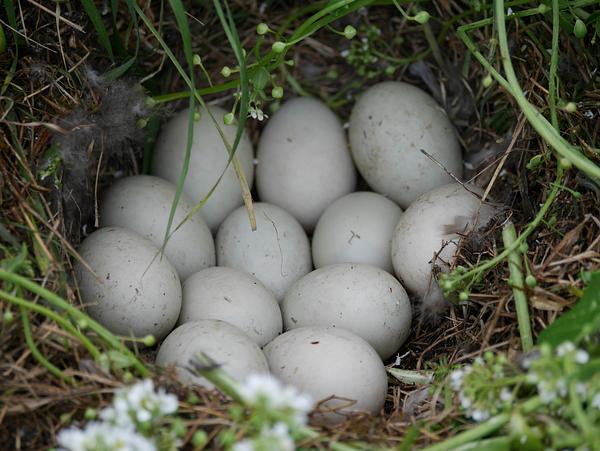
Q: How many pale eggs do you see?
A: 12